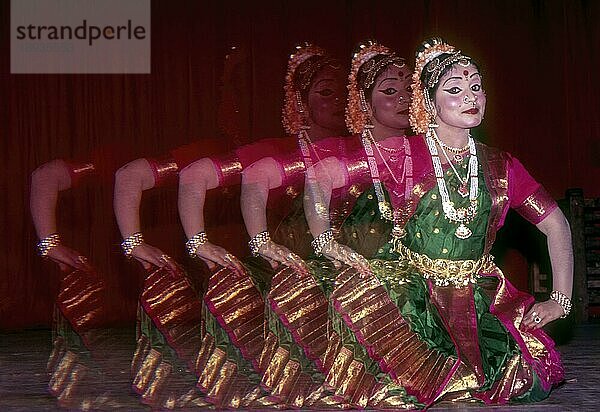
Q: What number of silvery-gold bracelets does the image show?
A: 6